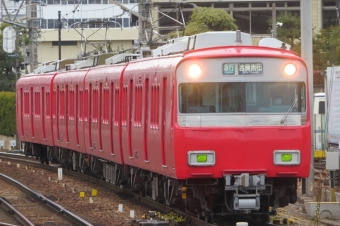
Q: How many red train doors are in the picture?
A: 12